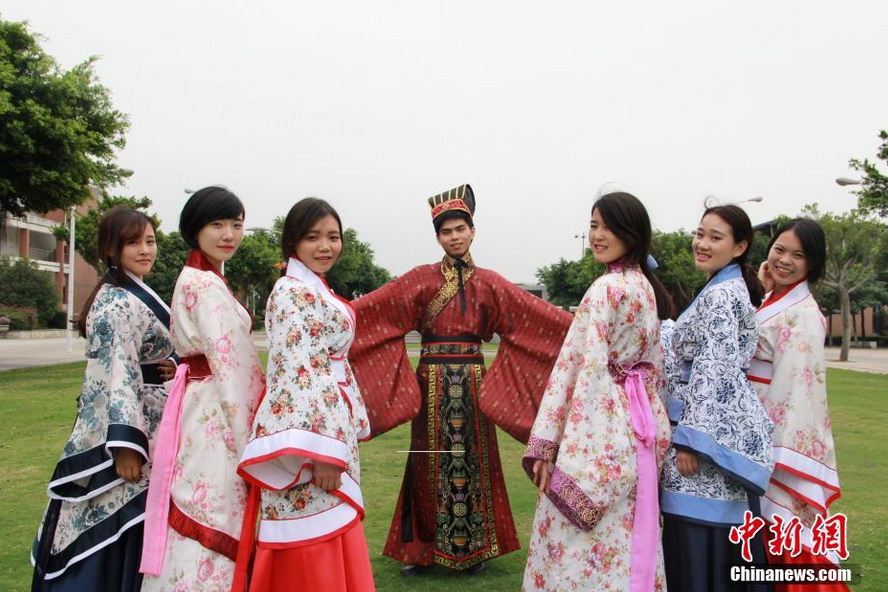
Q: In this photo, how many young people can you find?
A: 7